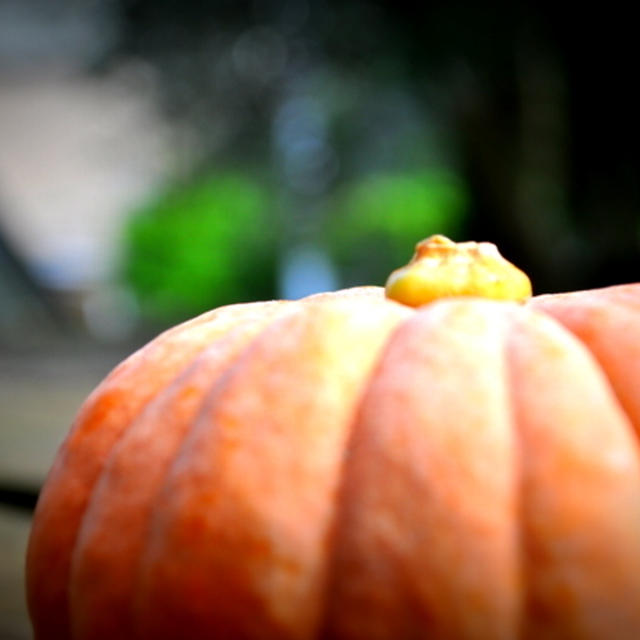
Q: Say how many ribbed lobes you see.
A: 6